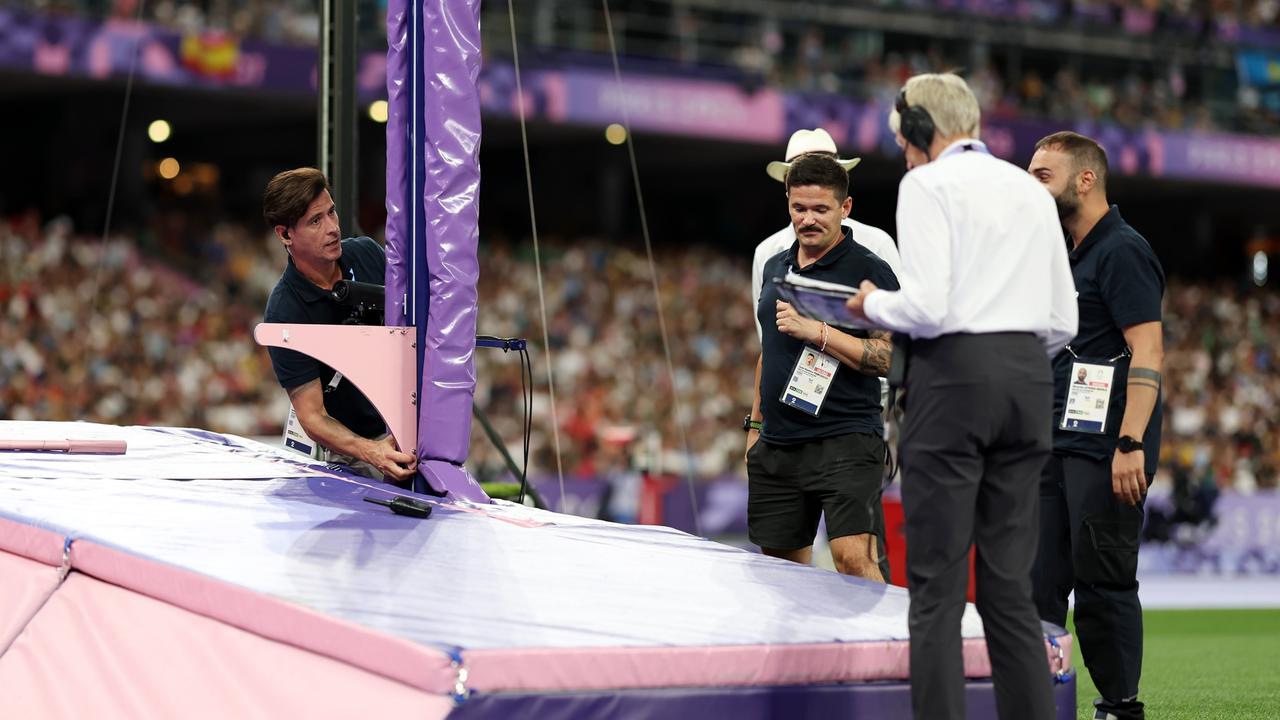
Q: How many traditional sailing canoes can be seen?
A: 0